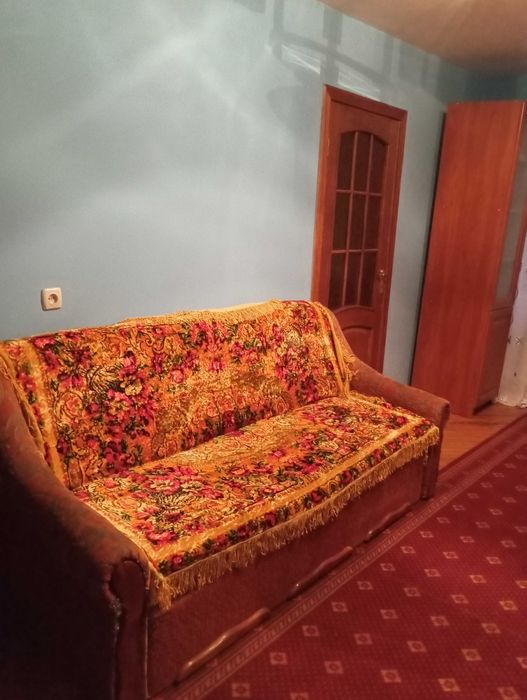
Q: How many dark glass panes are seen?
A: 9